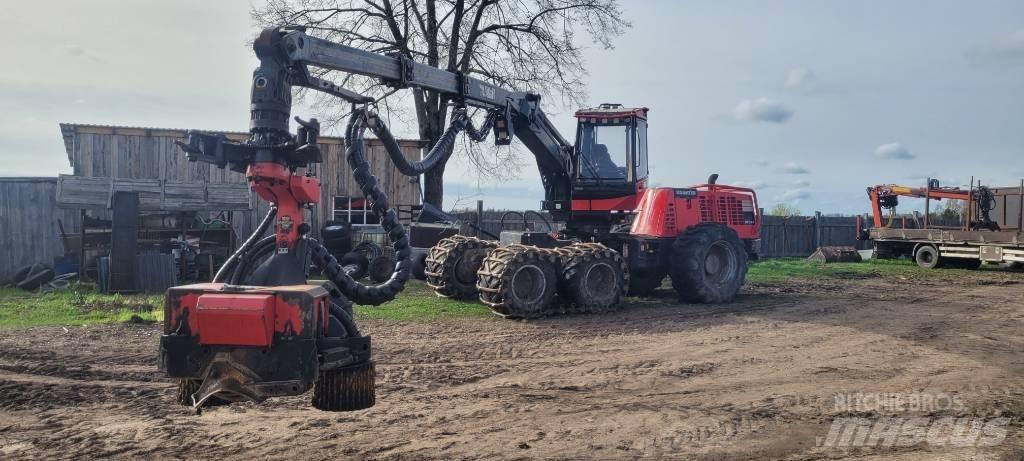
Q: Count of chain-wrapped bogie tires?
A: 3